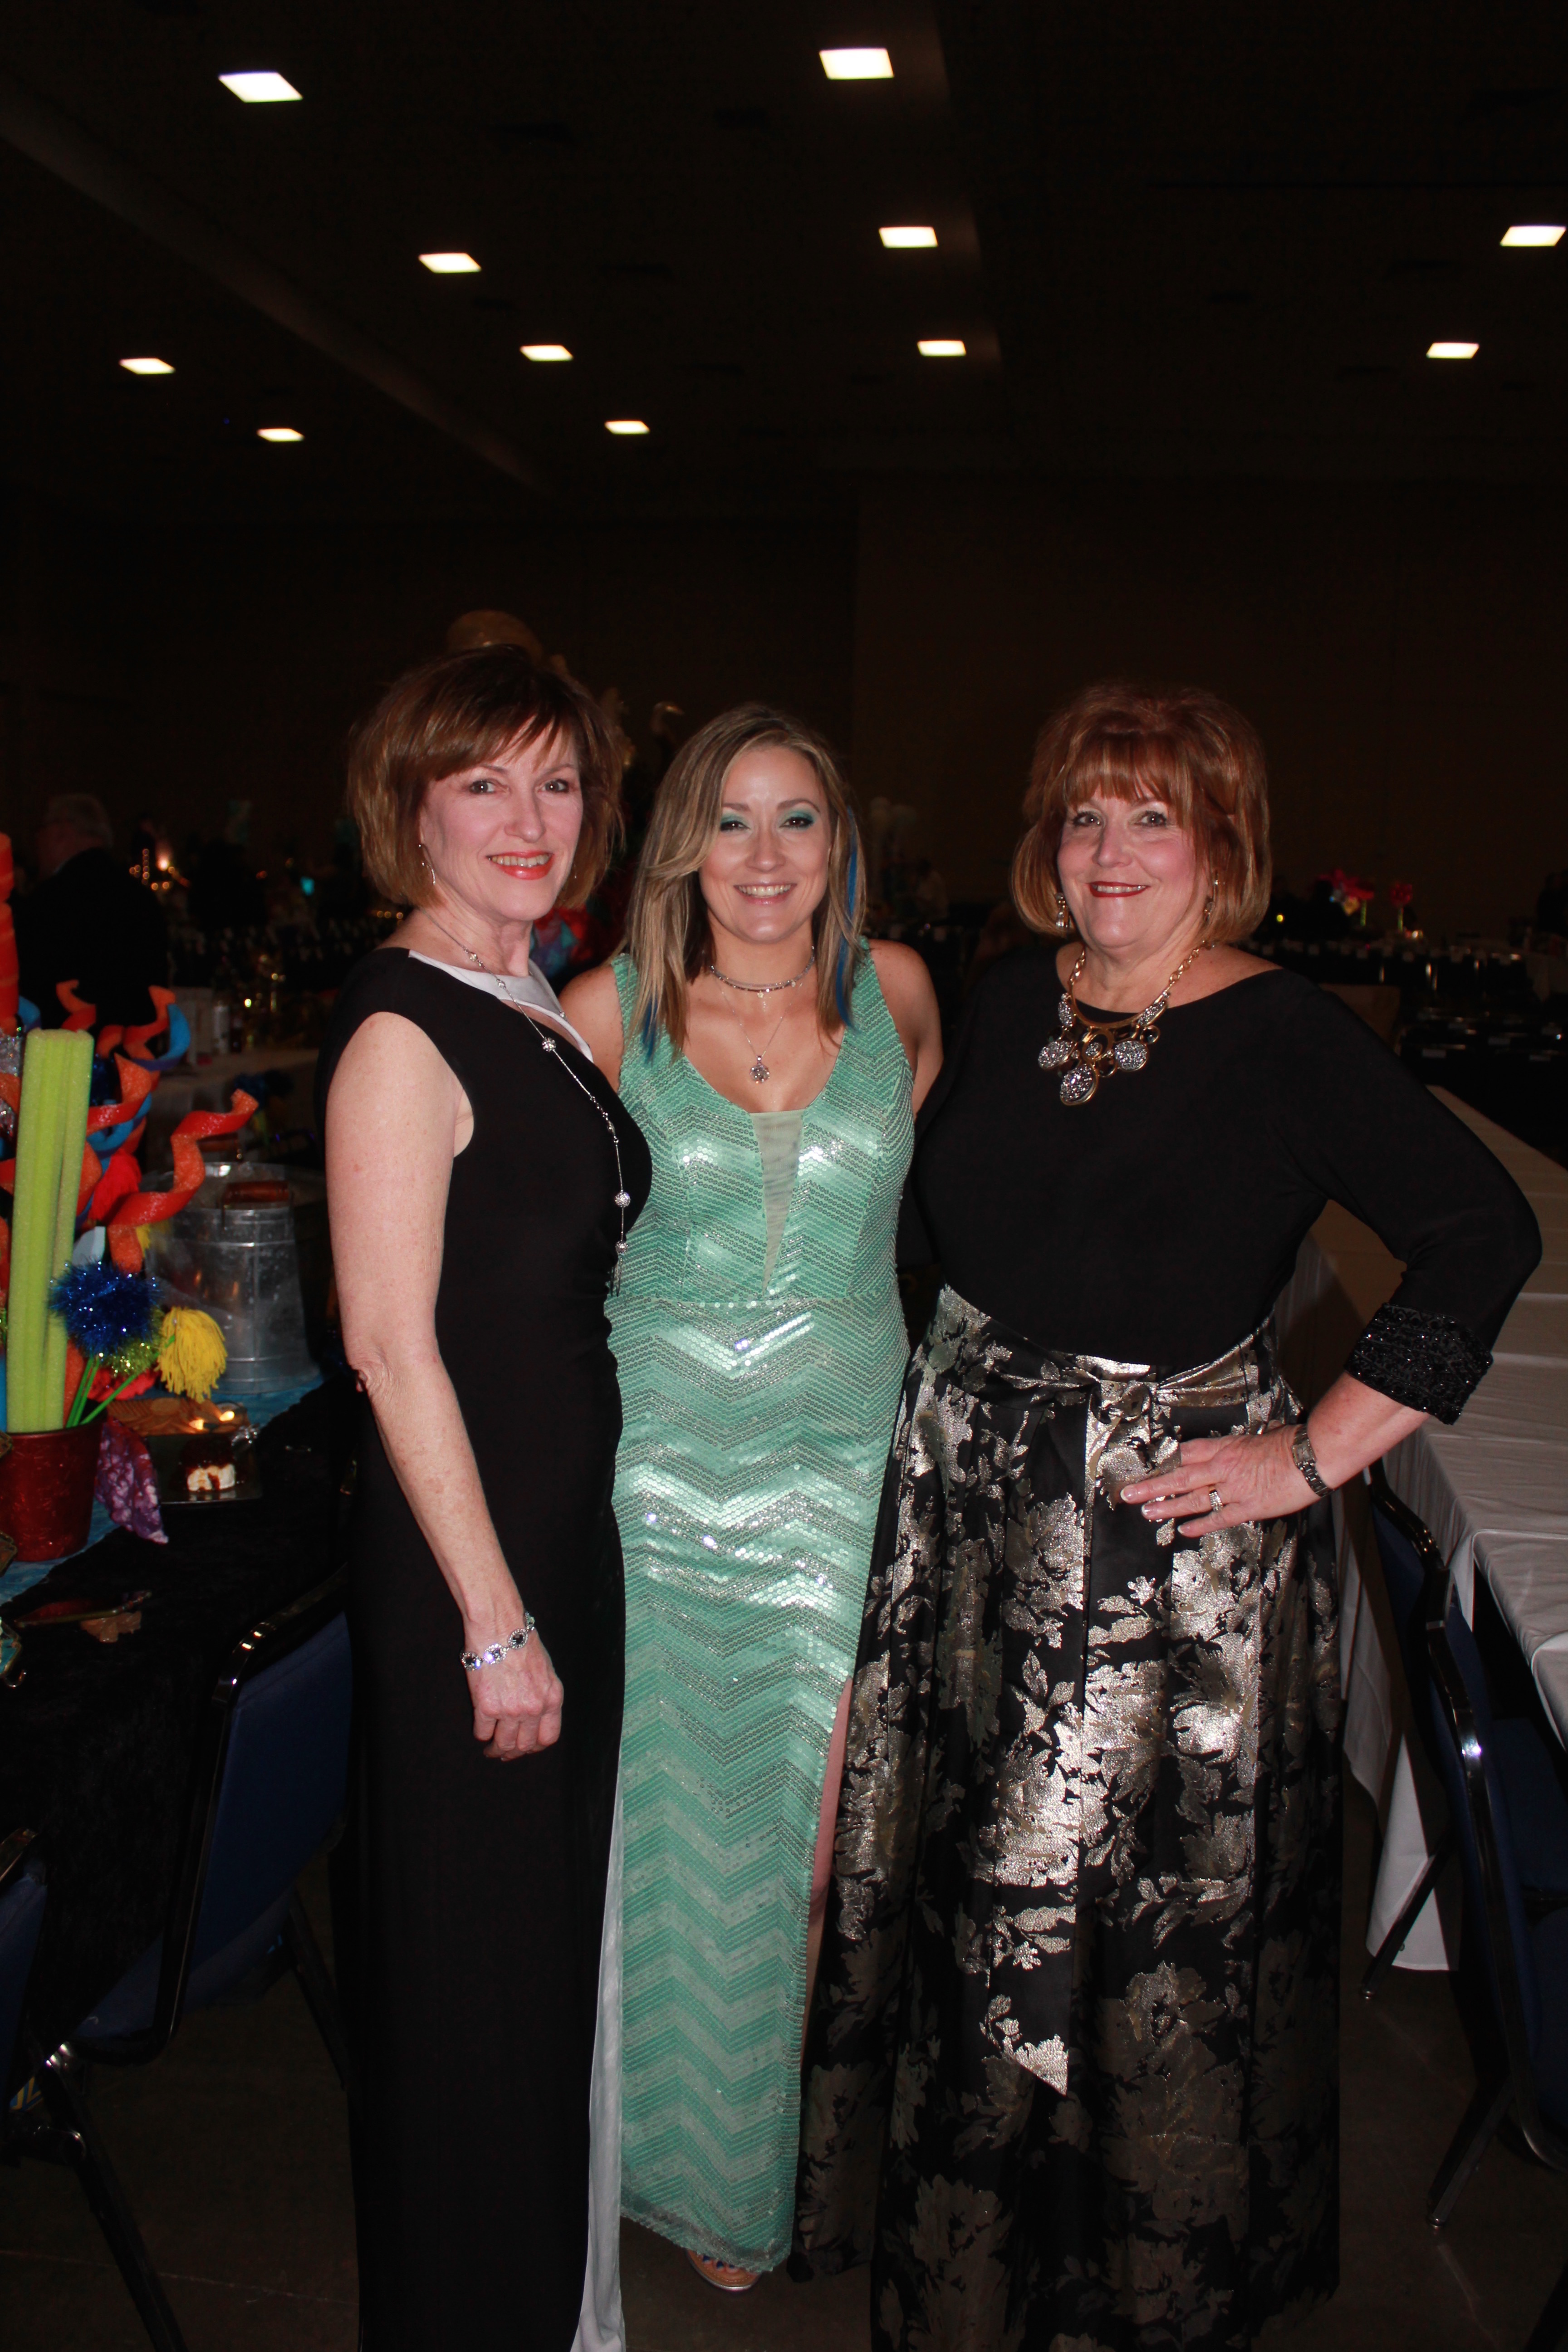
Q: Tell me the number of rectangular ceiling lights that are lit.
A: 11